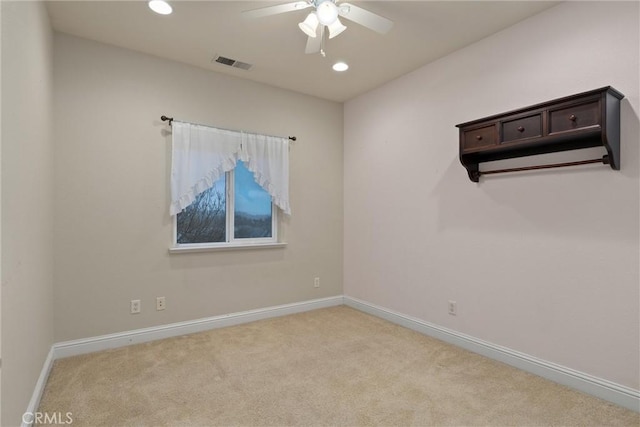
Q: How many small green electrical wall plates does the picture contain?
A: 0